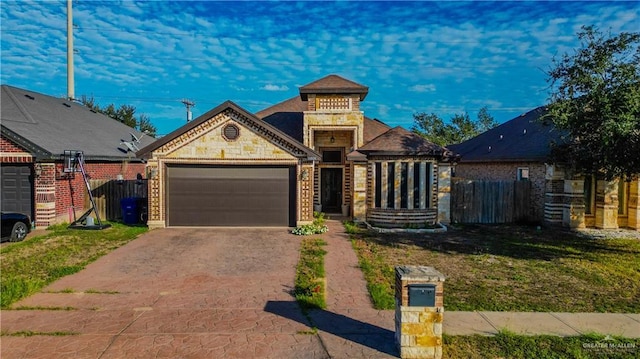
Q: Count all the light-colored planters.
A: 2